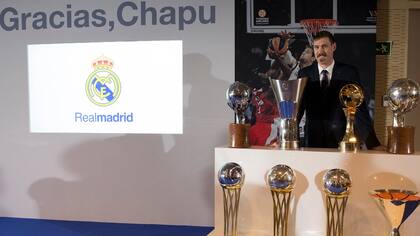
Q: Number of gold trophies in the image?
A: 1